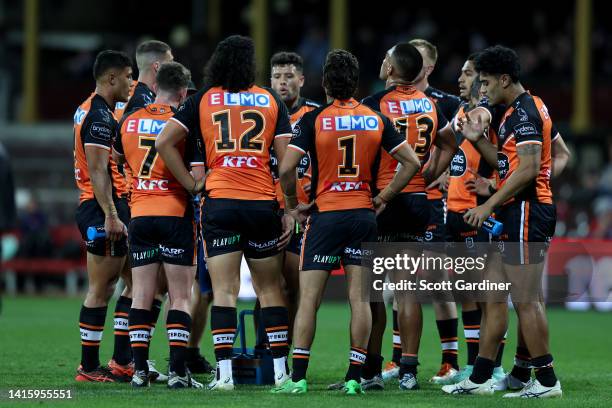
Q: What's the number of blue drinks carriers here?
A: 1